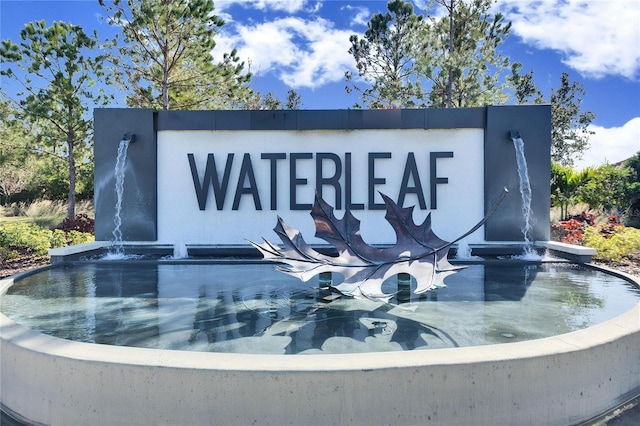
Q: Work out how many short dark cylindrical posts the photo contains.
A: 2